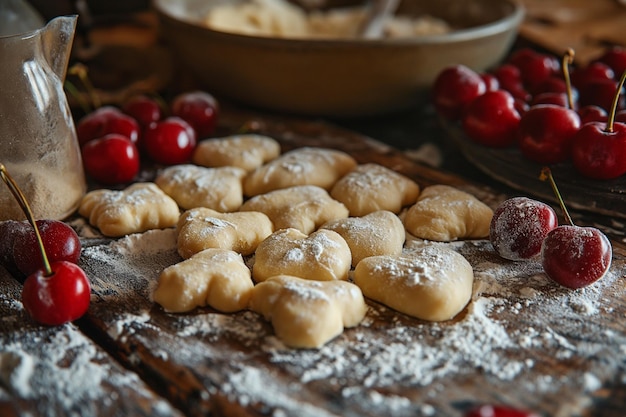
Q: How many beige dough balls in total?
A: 13